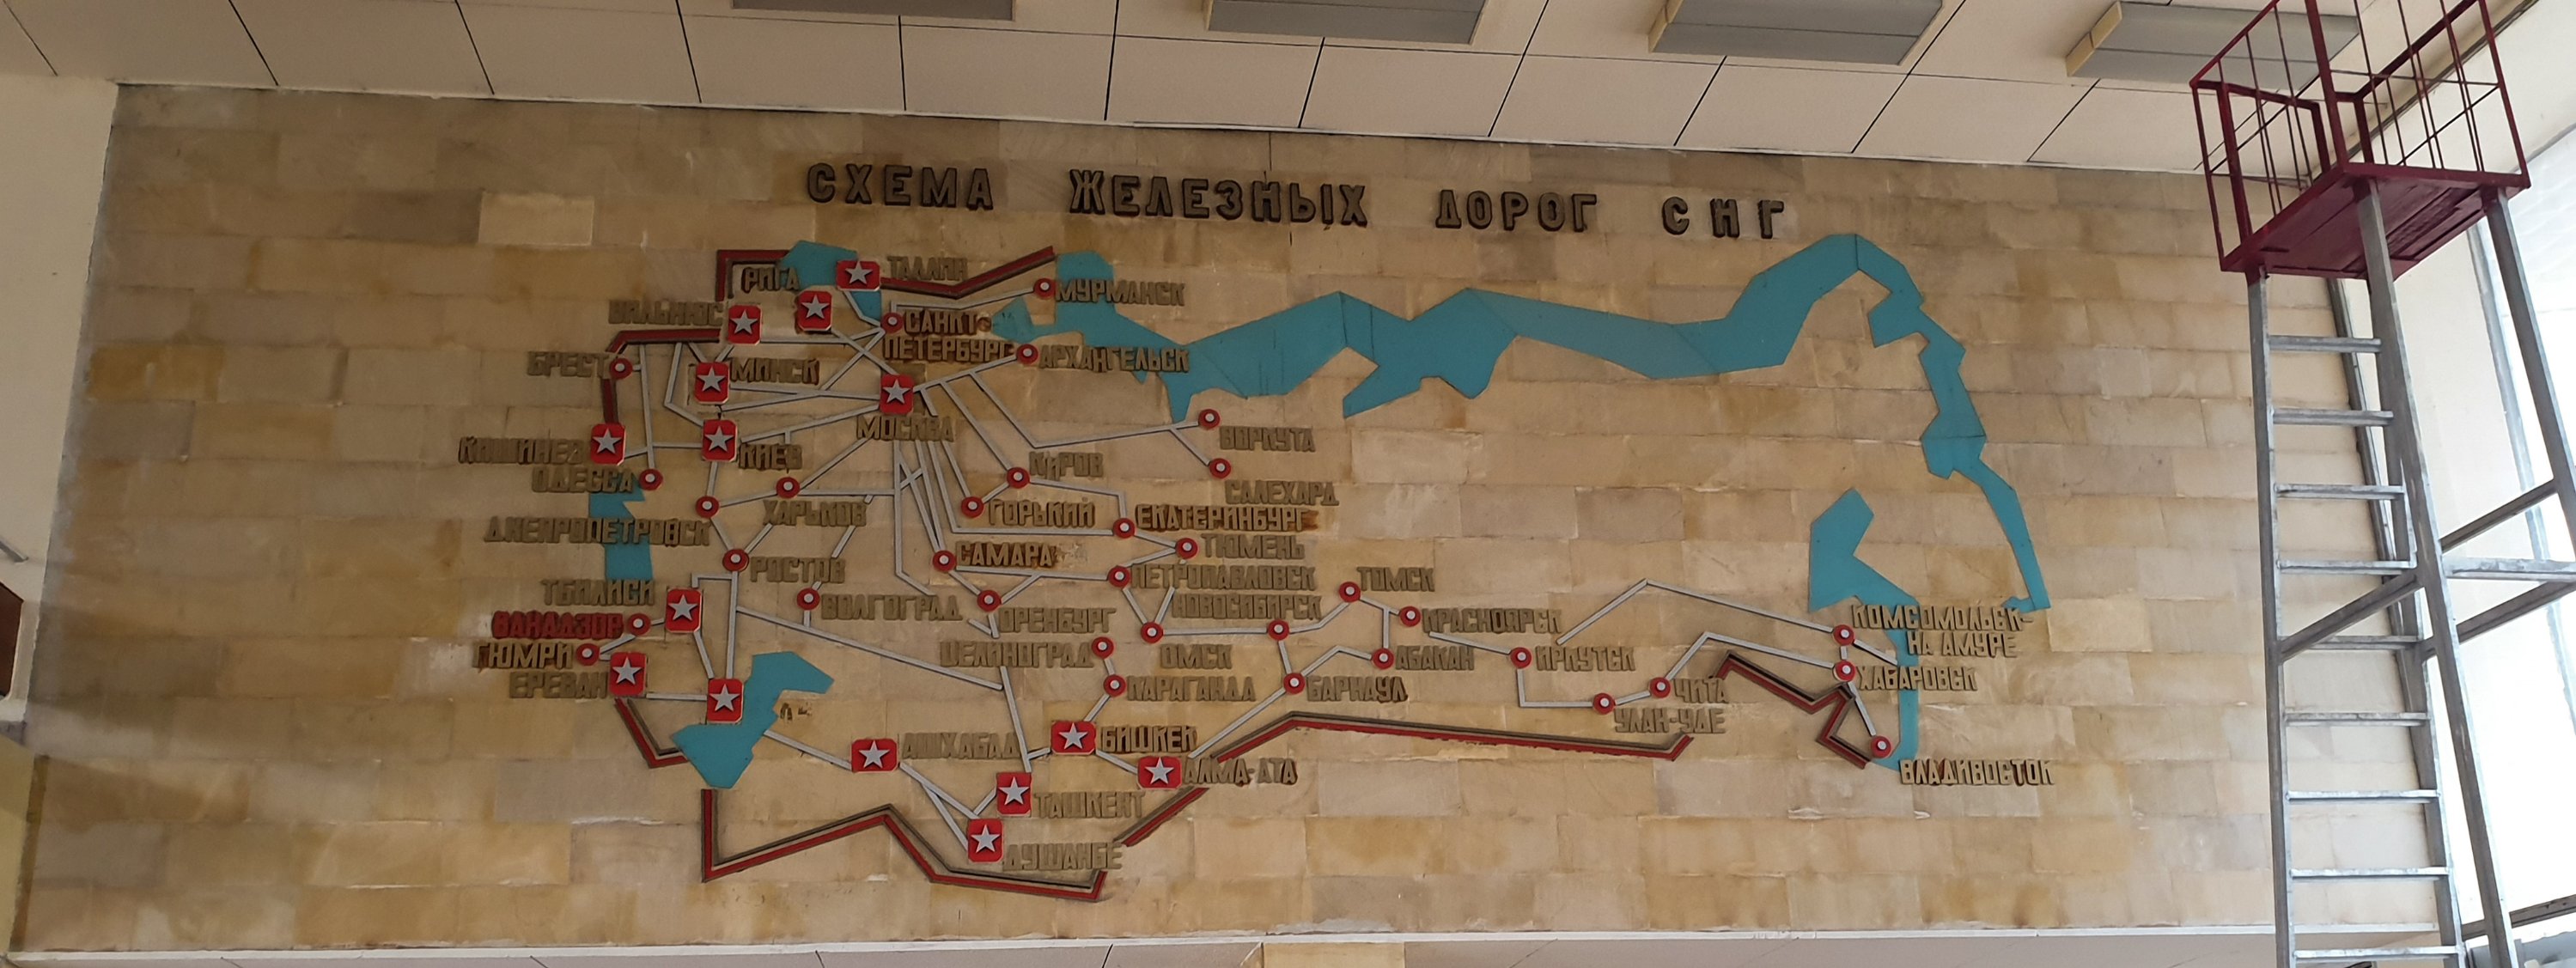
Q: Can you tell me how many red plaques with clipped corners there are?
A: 15